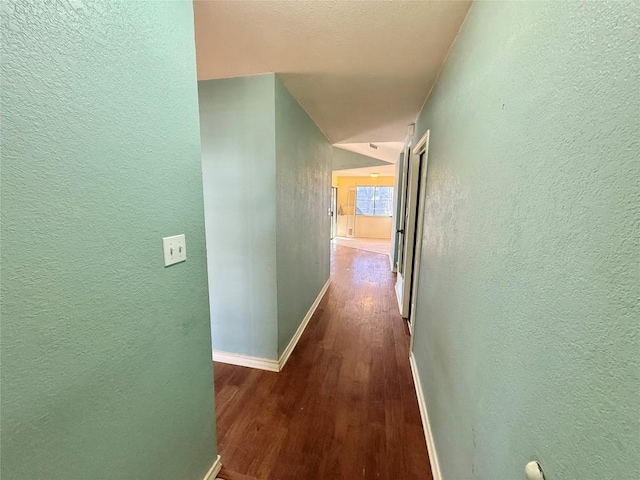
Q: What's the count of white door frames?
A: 2